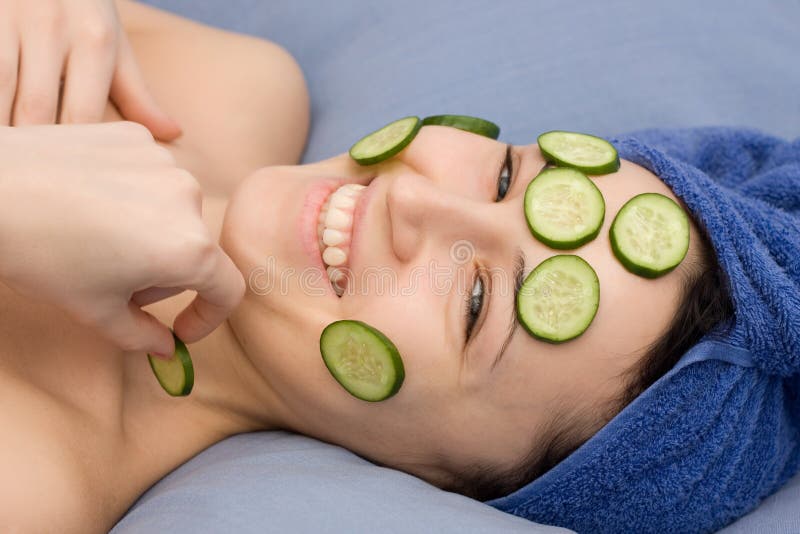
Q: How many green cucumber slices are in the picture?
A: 8